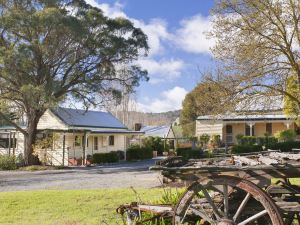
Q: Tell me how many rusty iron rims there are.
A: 1